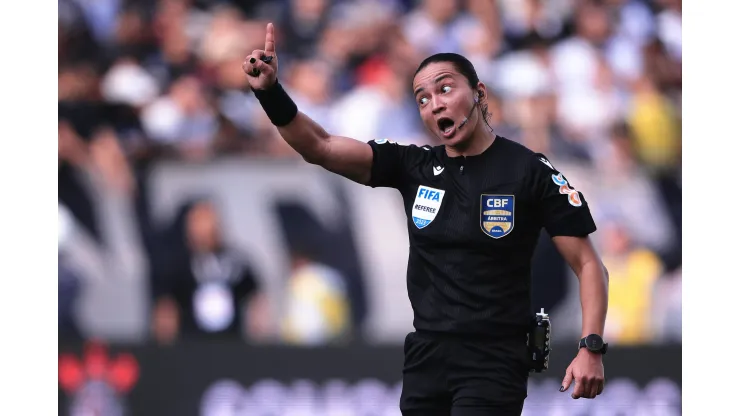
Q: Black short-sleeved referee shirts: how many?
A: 1